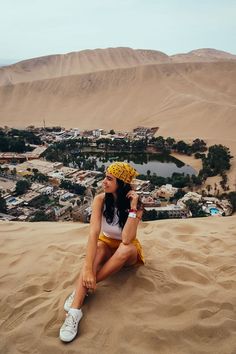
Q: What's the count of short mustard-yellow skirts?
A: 1